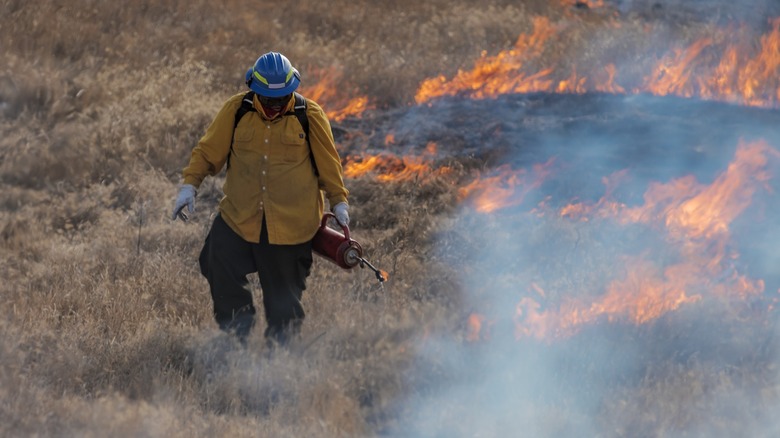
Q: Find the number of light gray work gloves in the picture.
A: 2